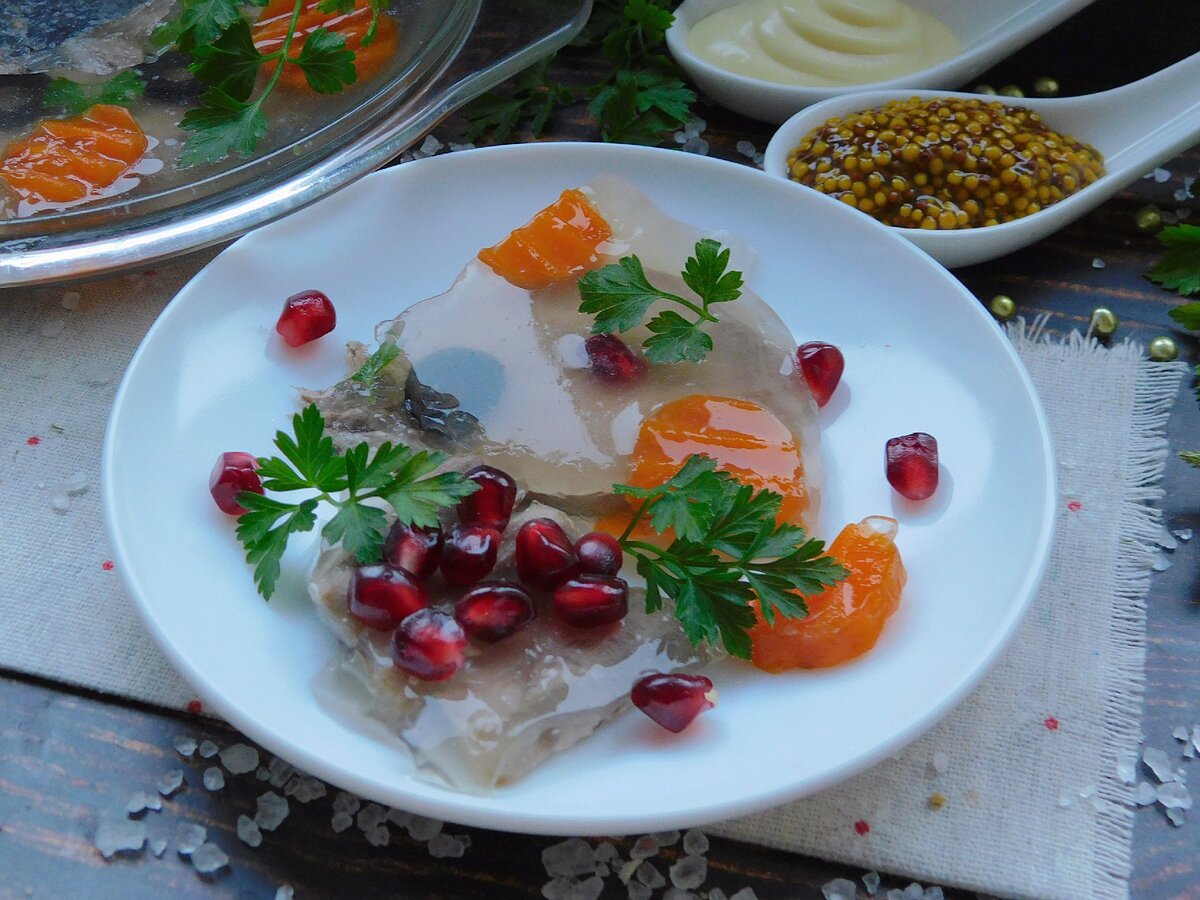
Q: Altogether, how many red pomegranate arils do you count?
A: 15